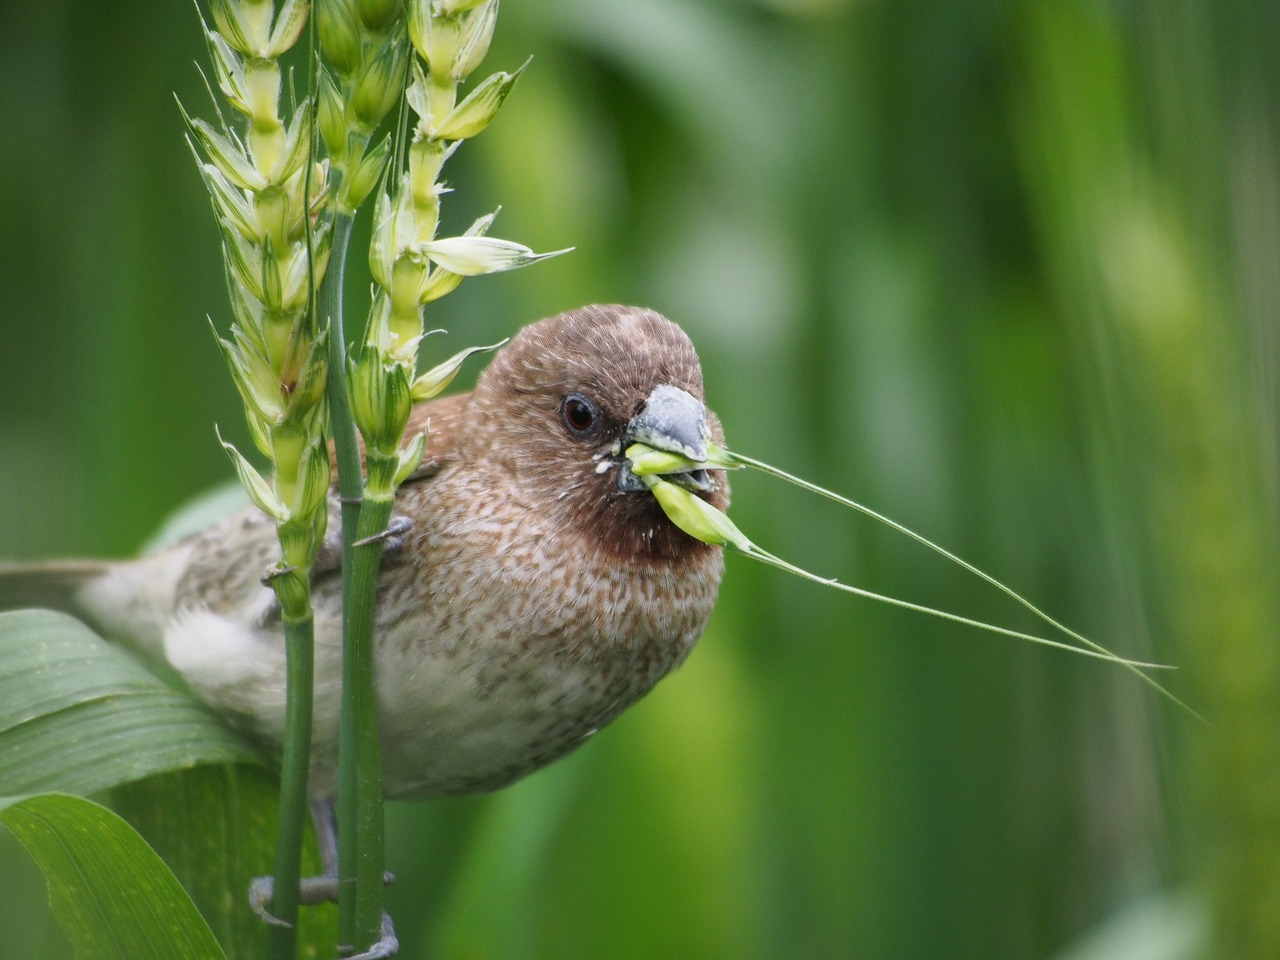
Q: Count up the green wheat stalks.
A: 3